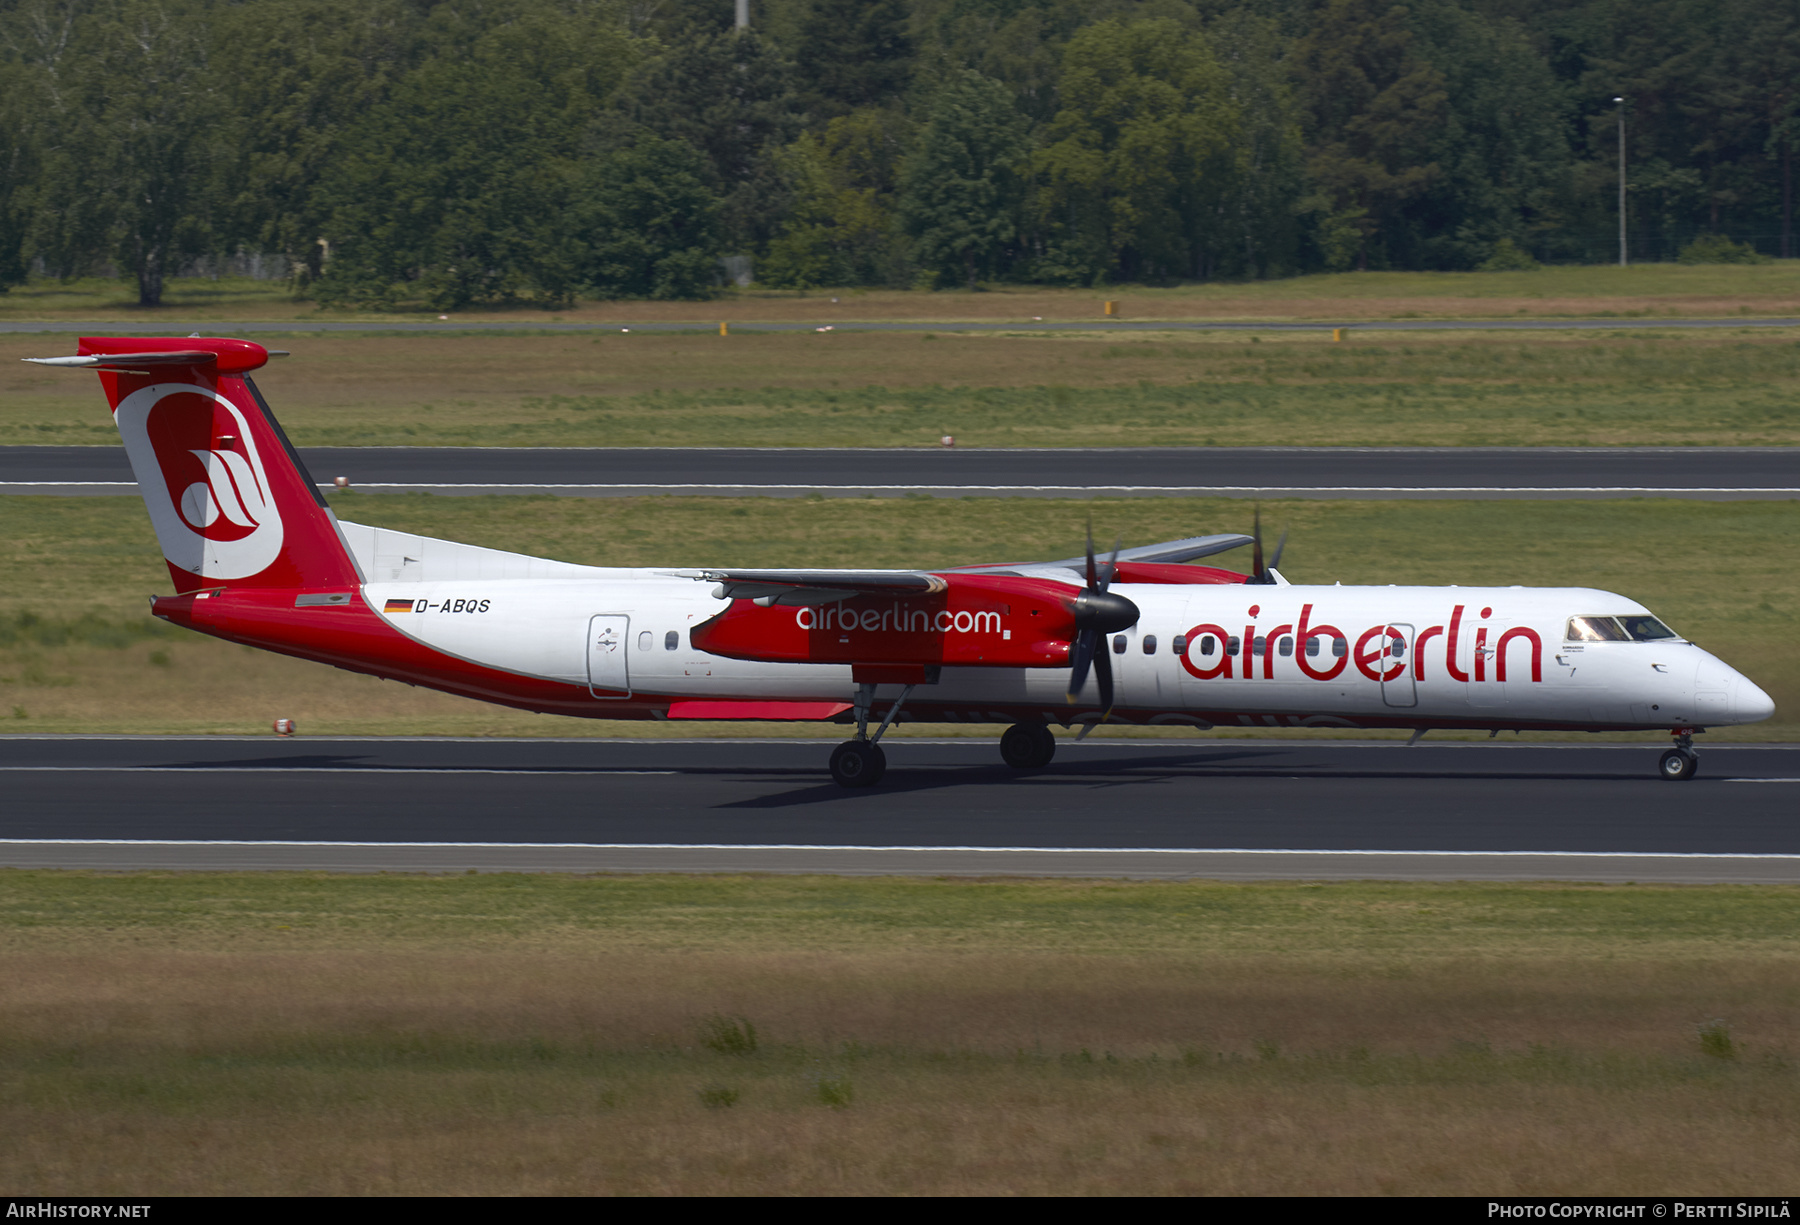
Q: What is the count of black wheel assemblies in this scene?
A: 3